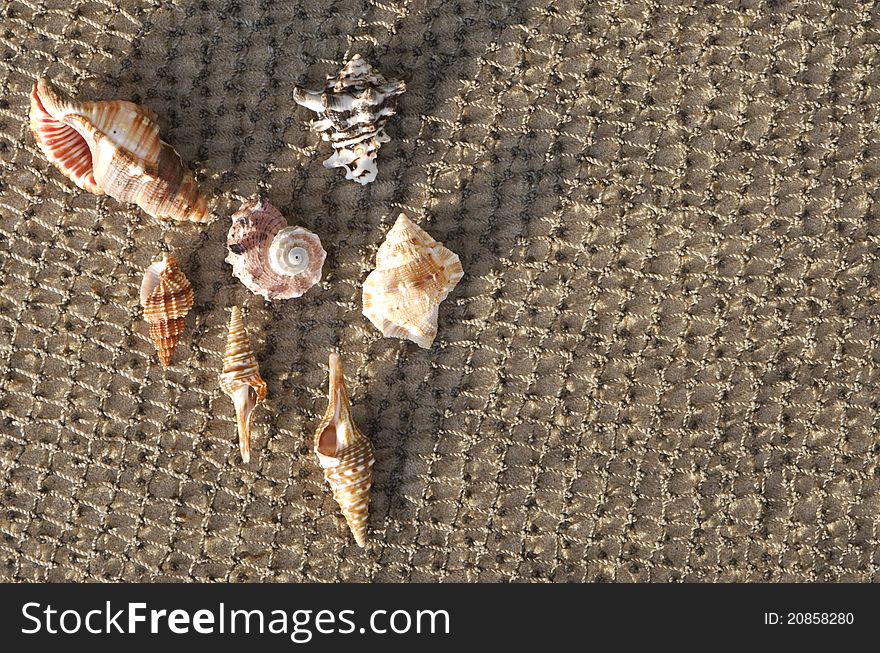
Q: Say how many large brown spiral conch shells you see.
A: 1